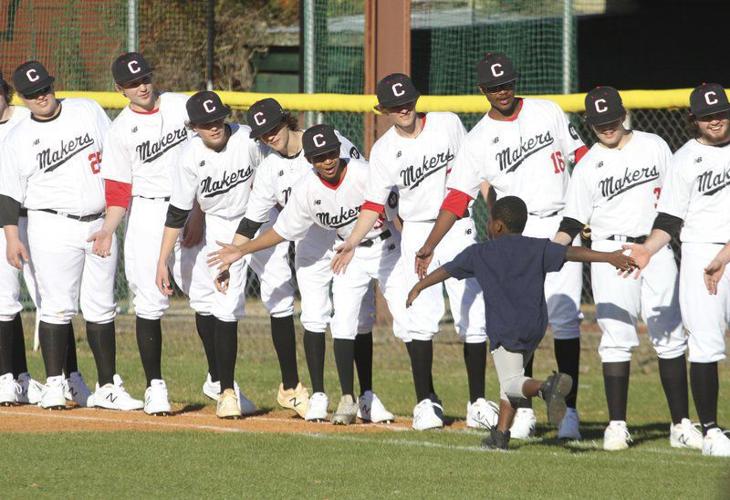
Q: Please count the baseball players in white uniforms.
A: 10